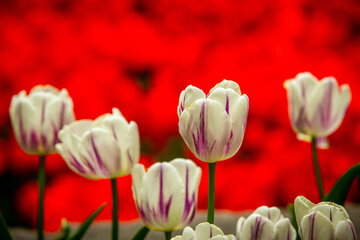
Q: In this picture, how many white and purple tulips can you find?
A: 8